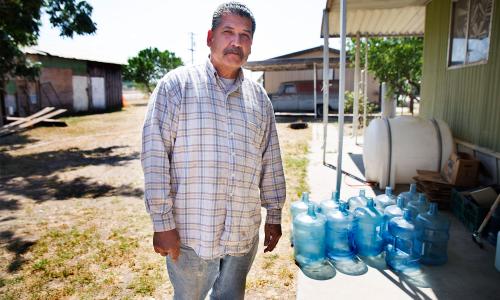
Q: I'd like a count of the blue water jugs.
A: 12